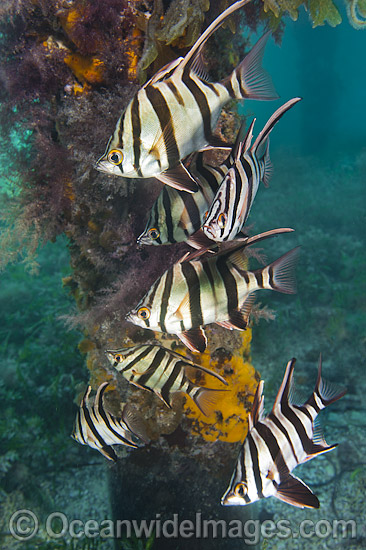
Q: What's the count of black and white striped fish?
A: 7